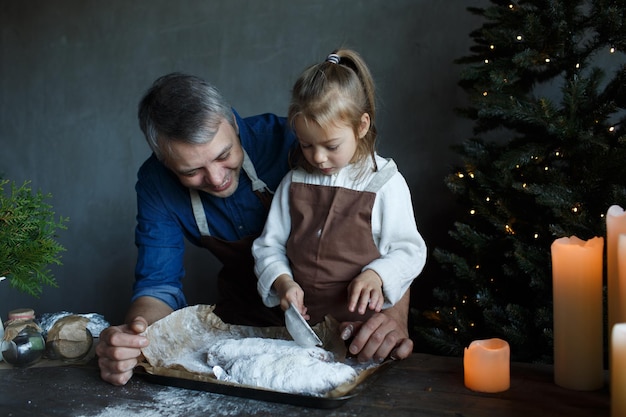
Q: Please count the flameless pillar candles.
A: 5